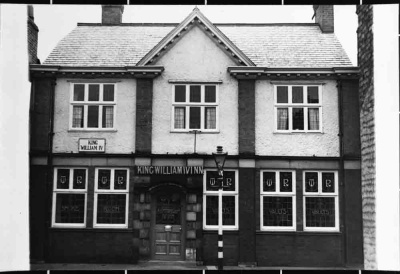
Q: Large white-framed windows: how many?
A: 8